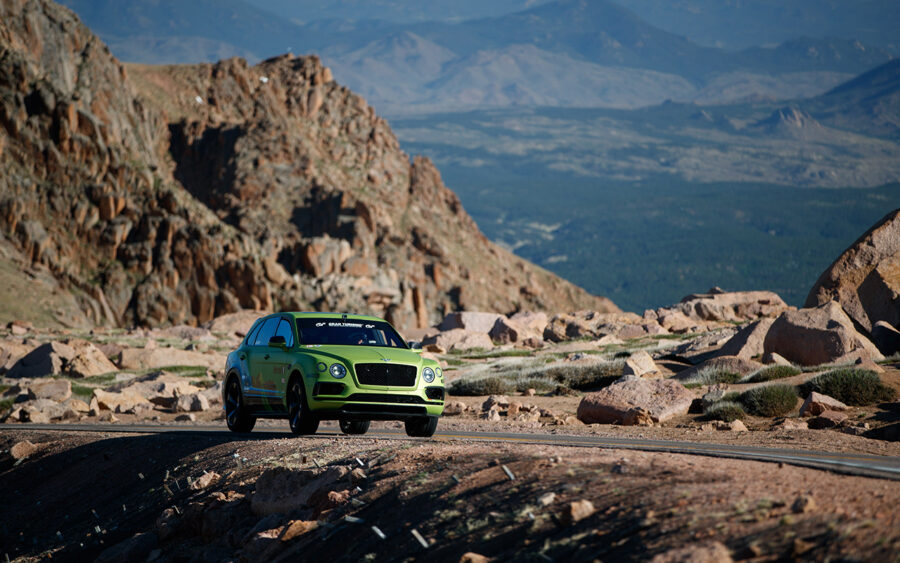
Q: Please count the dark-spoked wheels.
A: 2